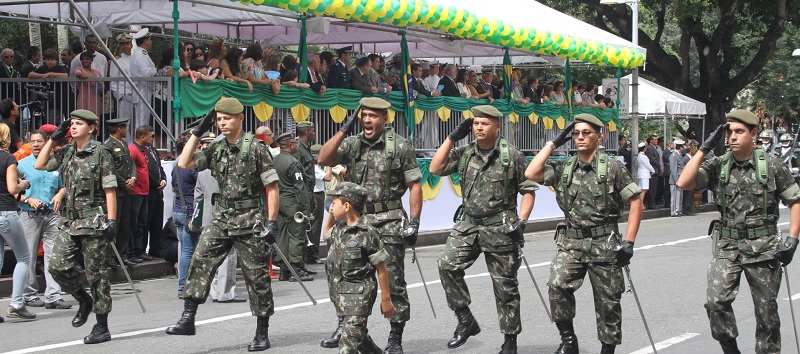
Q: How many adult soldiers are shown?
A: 6